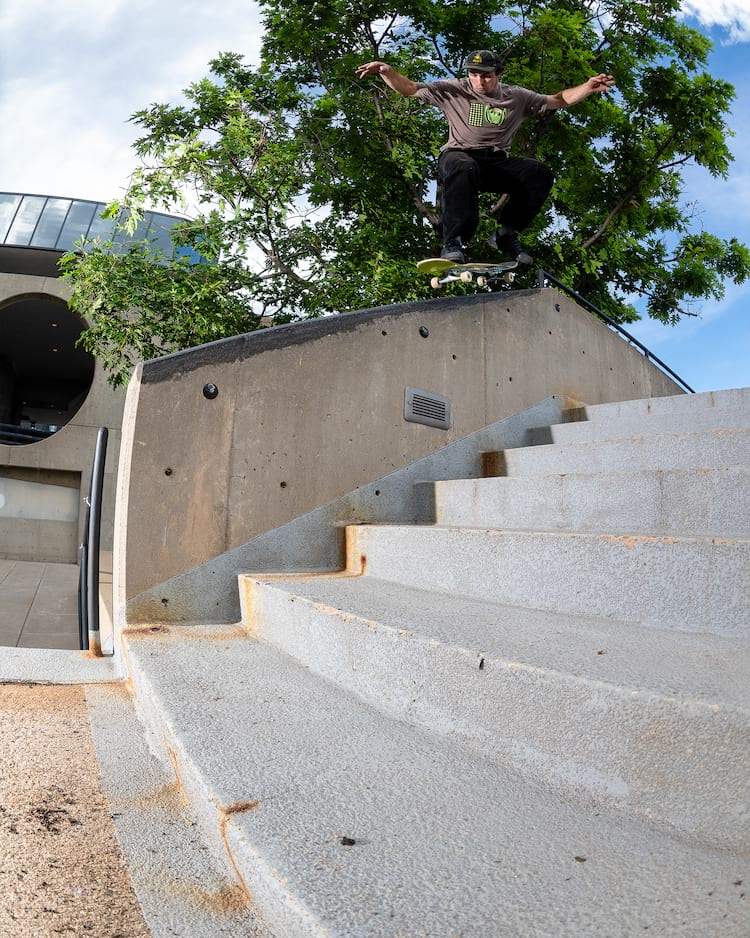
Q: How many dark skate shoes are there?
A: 2